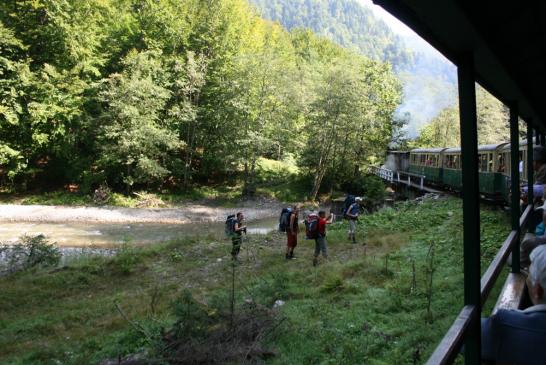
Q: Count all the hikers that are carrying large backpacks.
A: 4